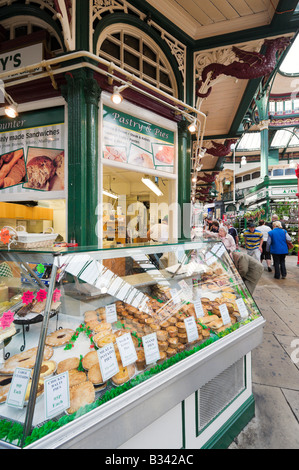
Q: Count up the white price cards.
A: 10